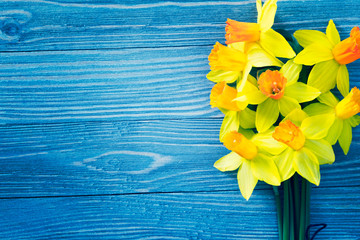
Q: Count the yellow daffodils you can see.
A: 8